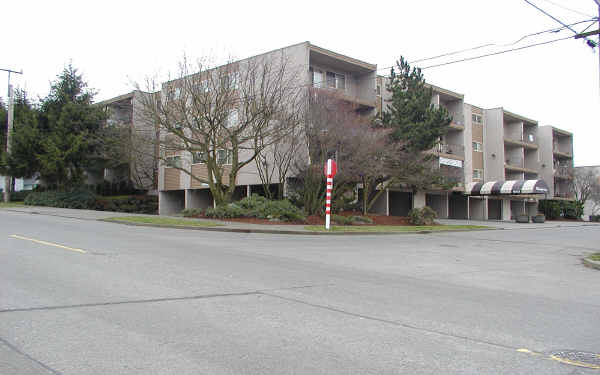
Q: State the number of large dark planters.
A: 2